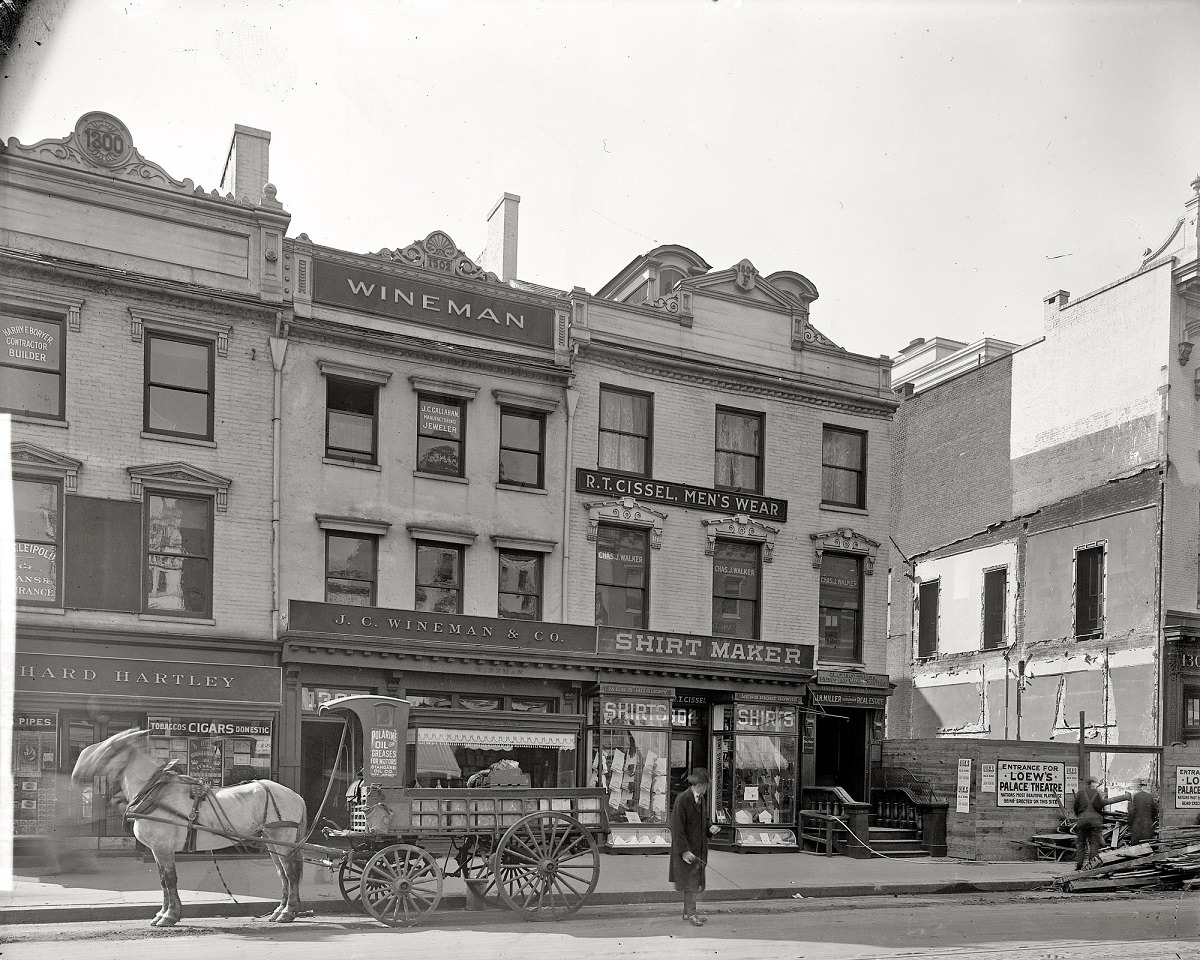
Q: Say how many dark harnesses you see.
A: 1